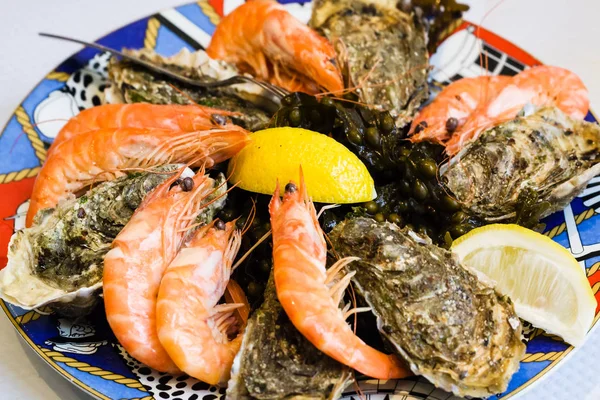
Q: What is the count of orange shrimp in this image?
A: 8